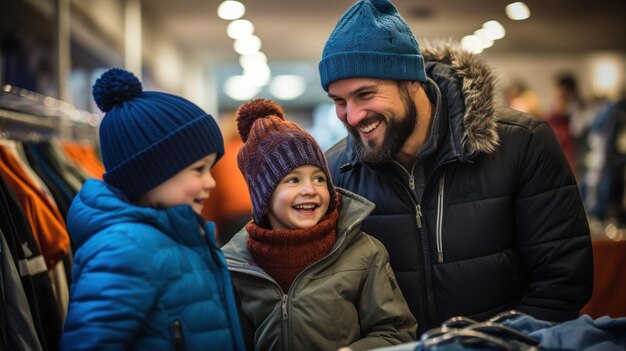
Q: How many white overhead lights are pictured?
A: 11